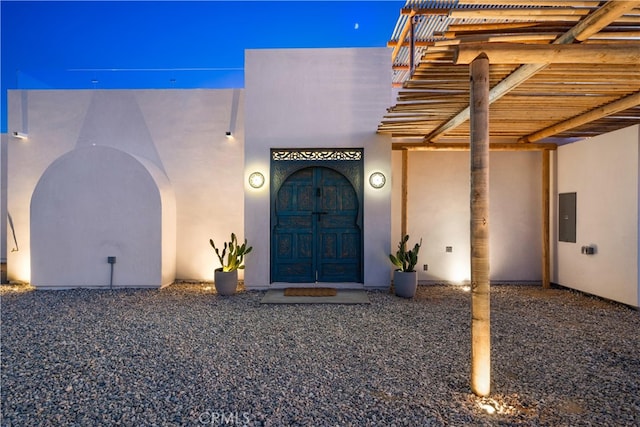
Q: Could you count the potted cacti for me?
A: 2